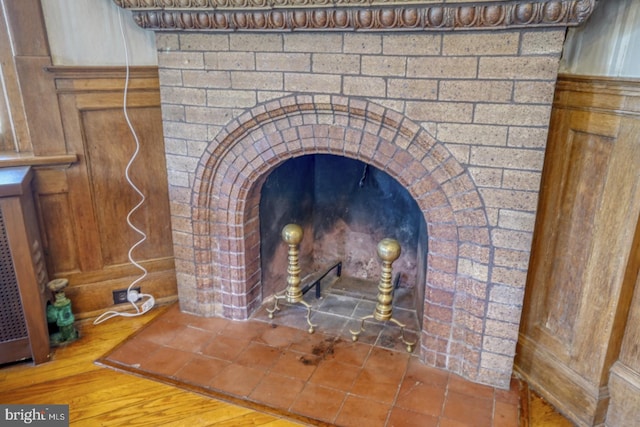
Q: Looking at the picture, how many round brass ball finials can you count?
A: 2